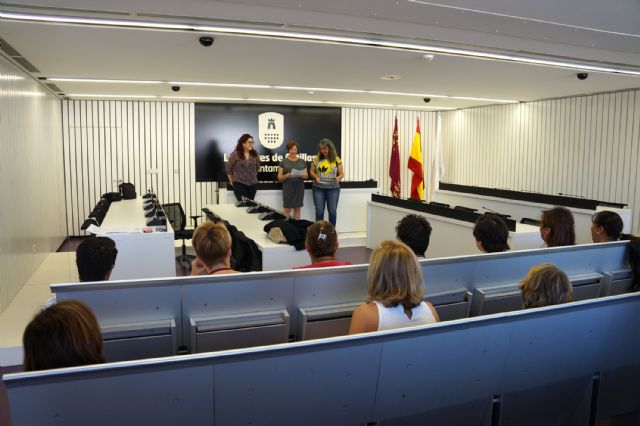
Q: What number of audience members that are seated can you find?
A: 10